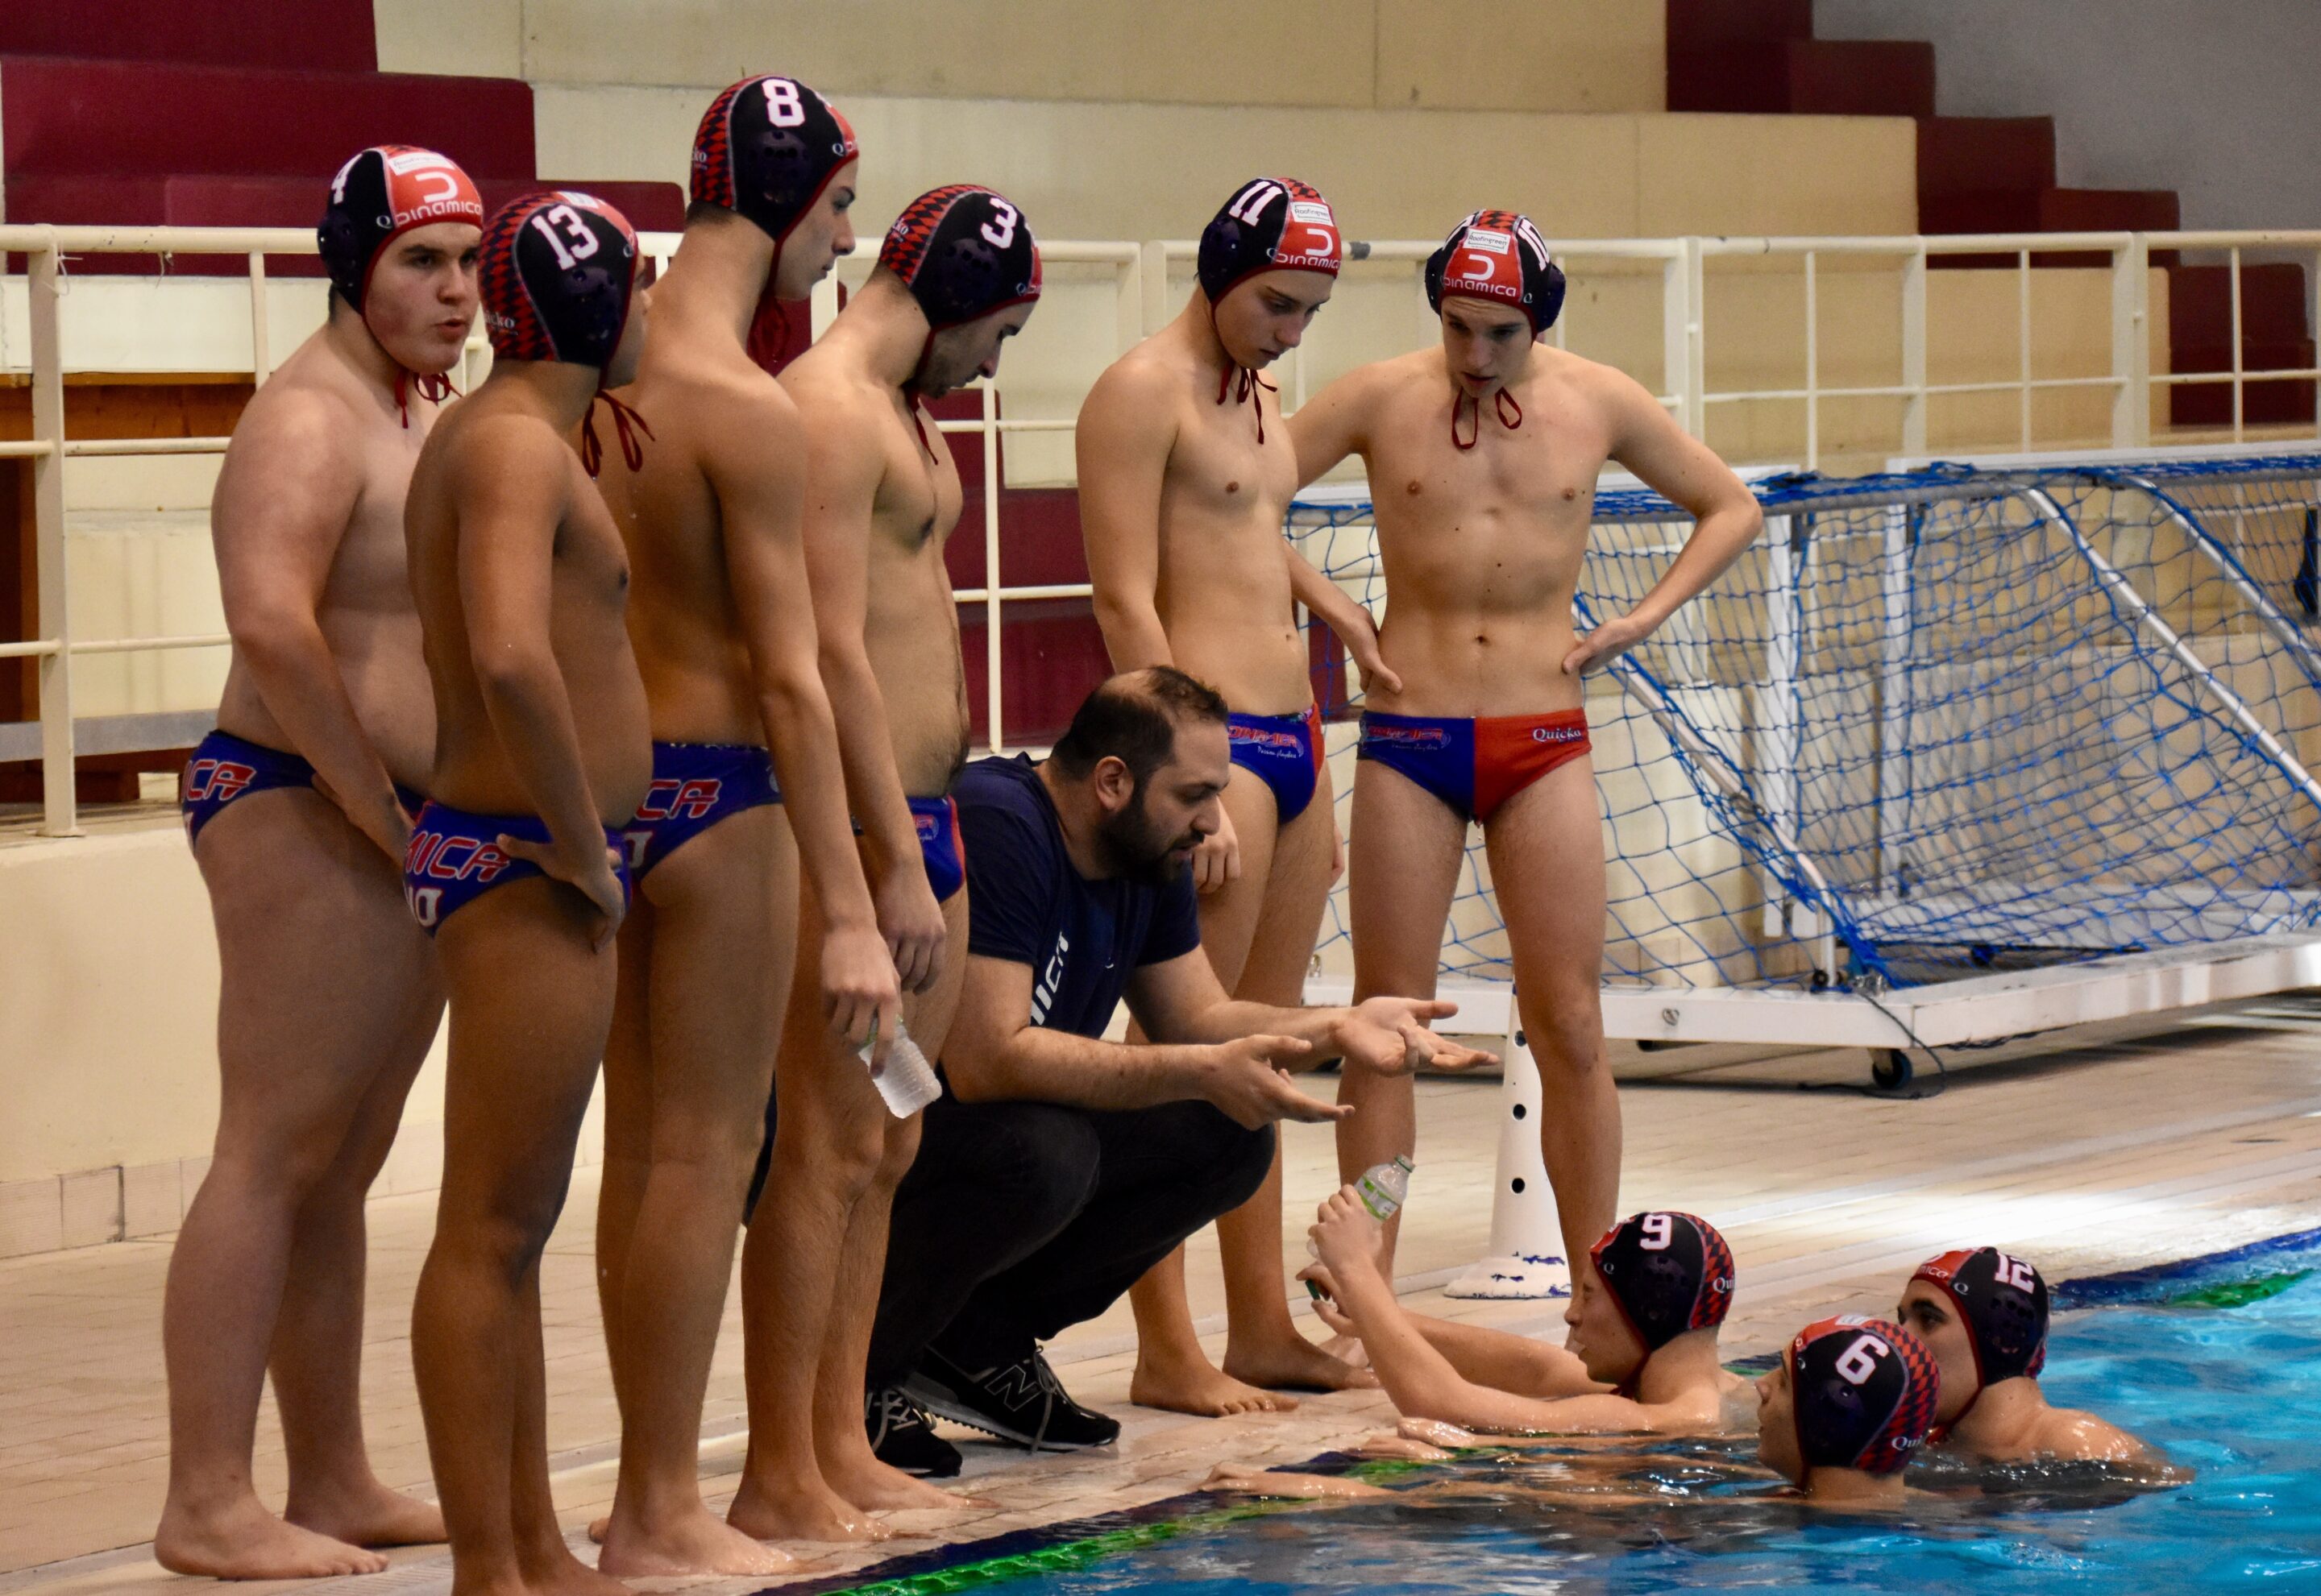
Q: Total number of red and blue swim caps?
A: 9